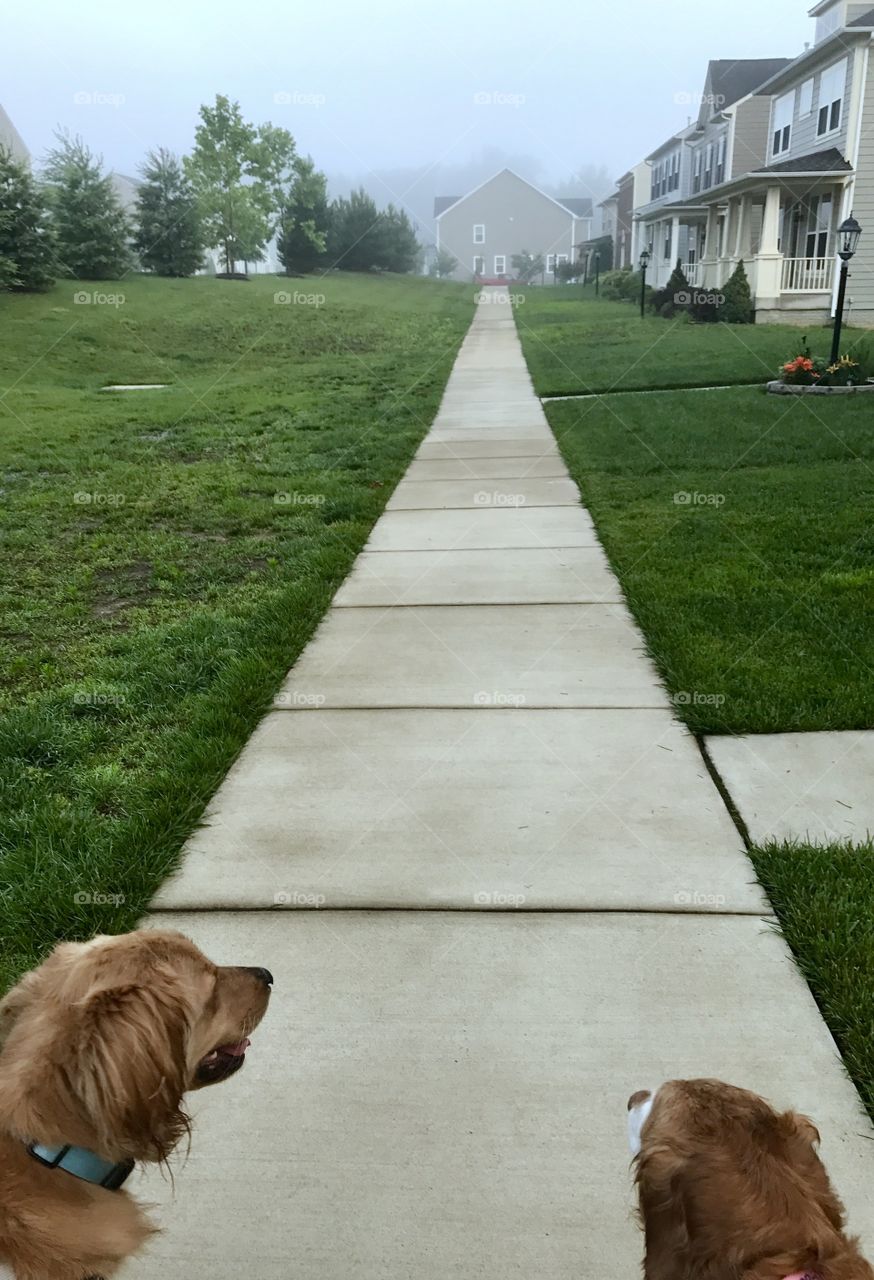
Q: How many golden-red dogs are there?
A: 2